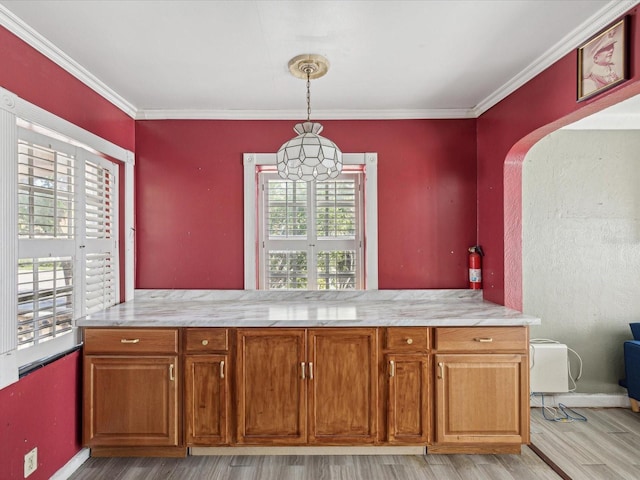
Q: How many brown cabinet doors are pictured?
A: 6